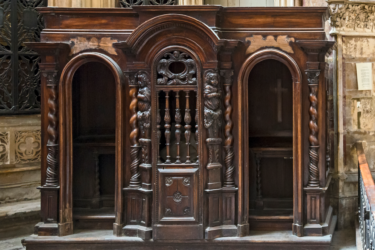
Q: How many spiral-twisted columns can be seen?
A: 4